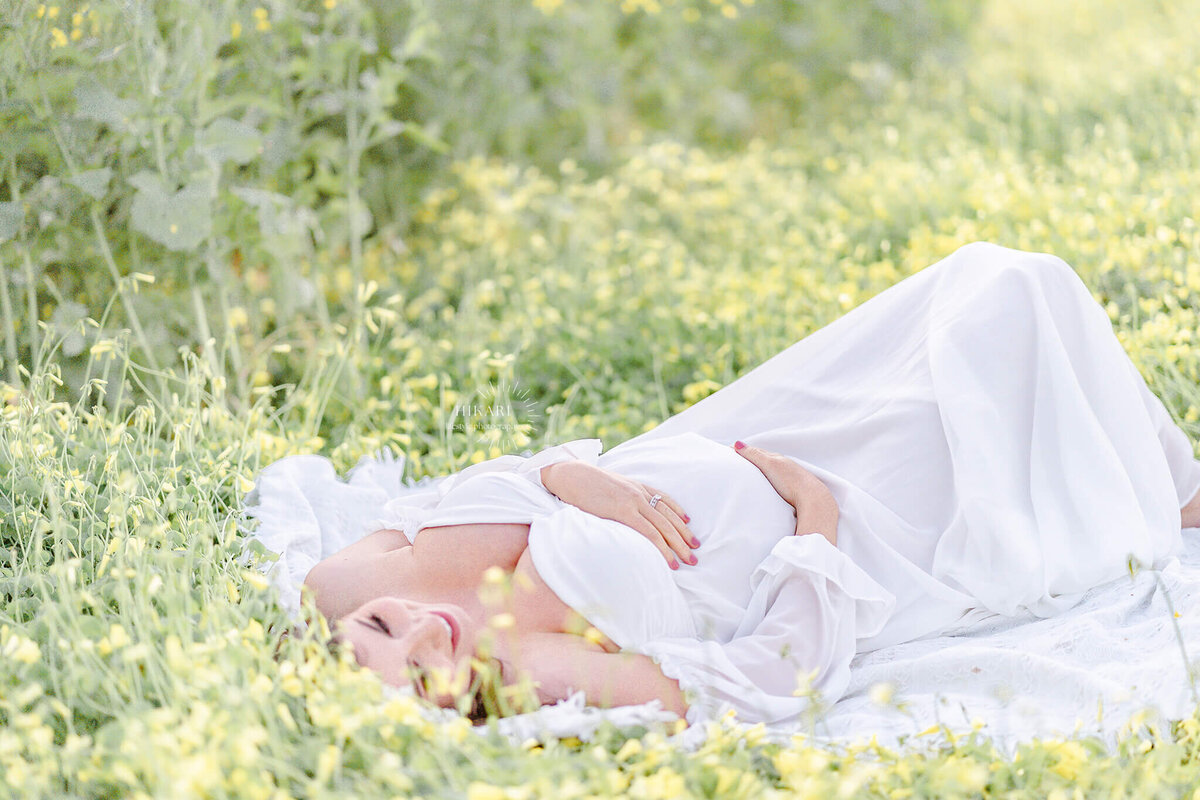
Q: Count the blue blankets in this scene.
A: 0